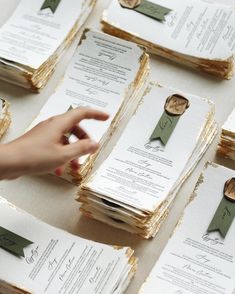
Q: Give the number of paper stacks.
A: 8